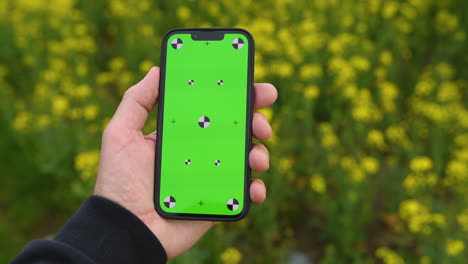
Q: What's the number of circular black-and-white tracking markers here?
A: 9